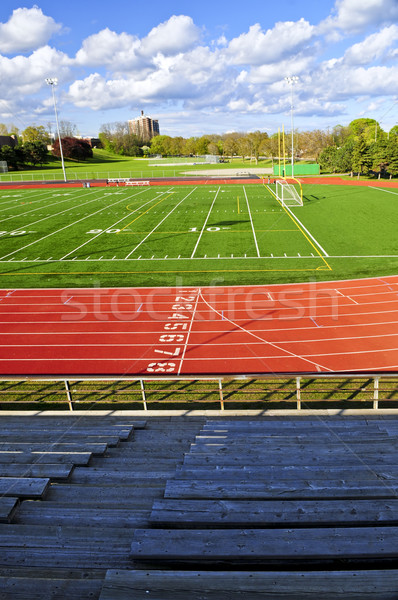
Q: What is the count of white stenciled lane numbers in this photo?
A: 8